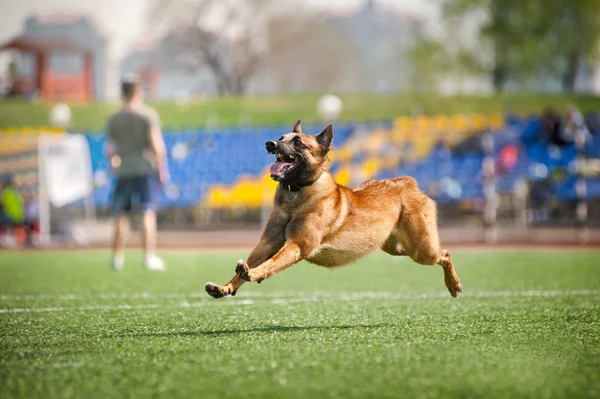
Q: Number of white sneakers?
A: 2